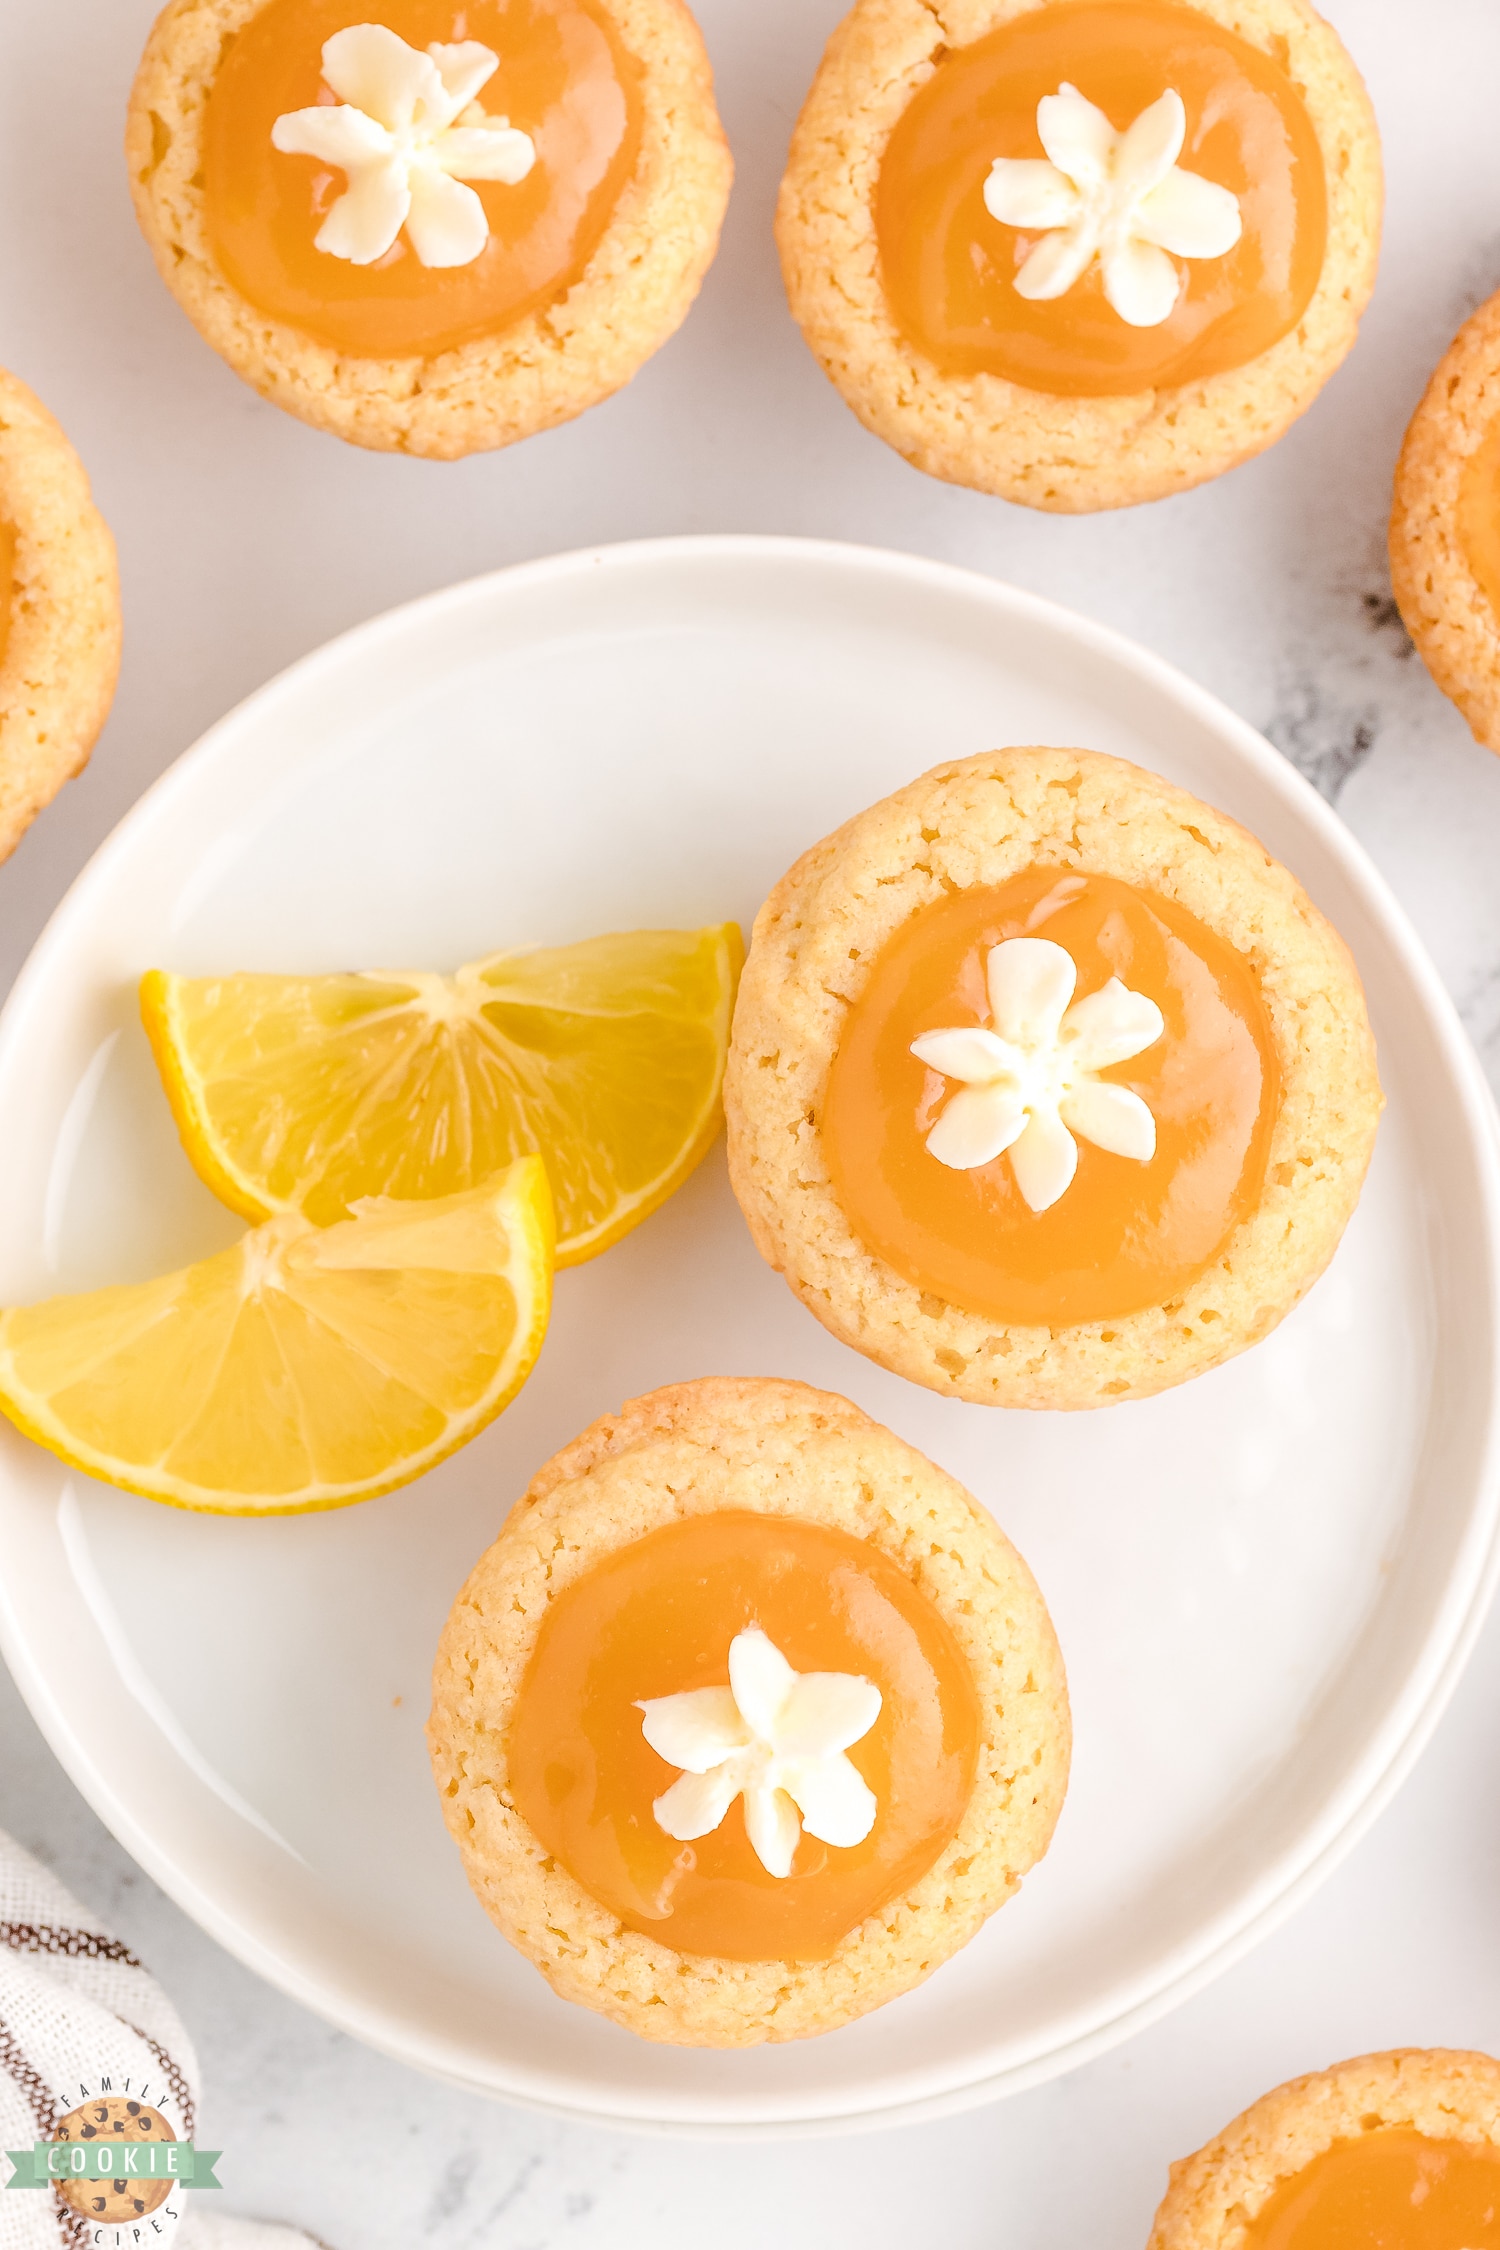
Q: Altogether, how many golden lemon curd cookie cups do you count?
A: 7